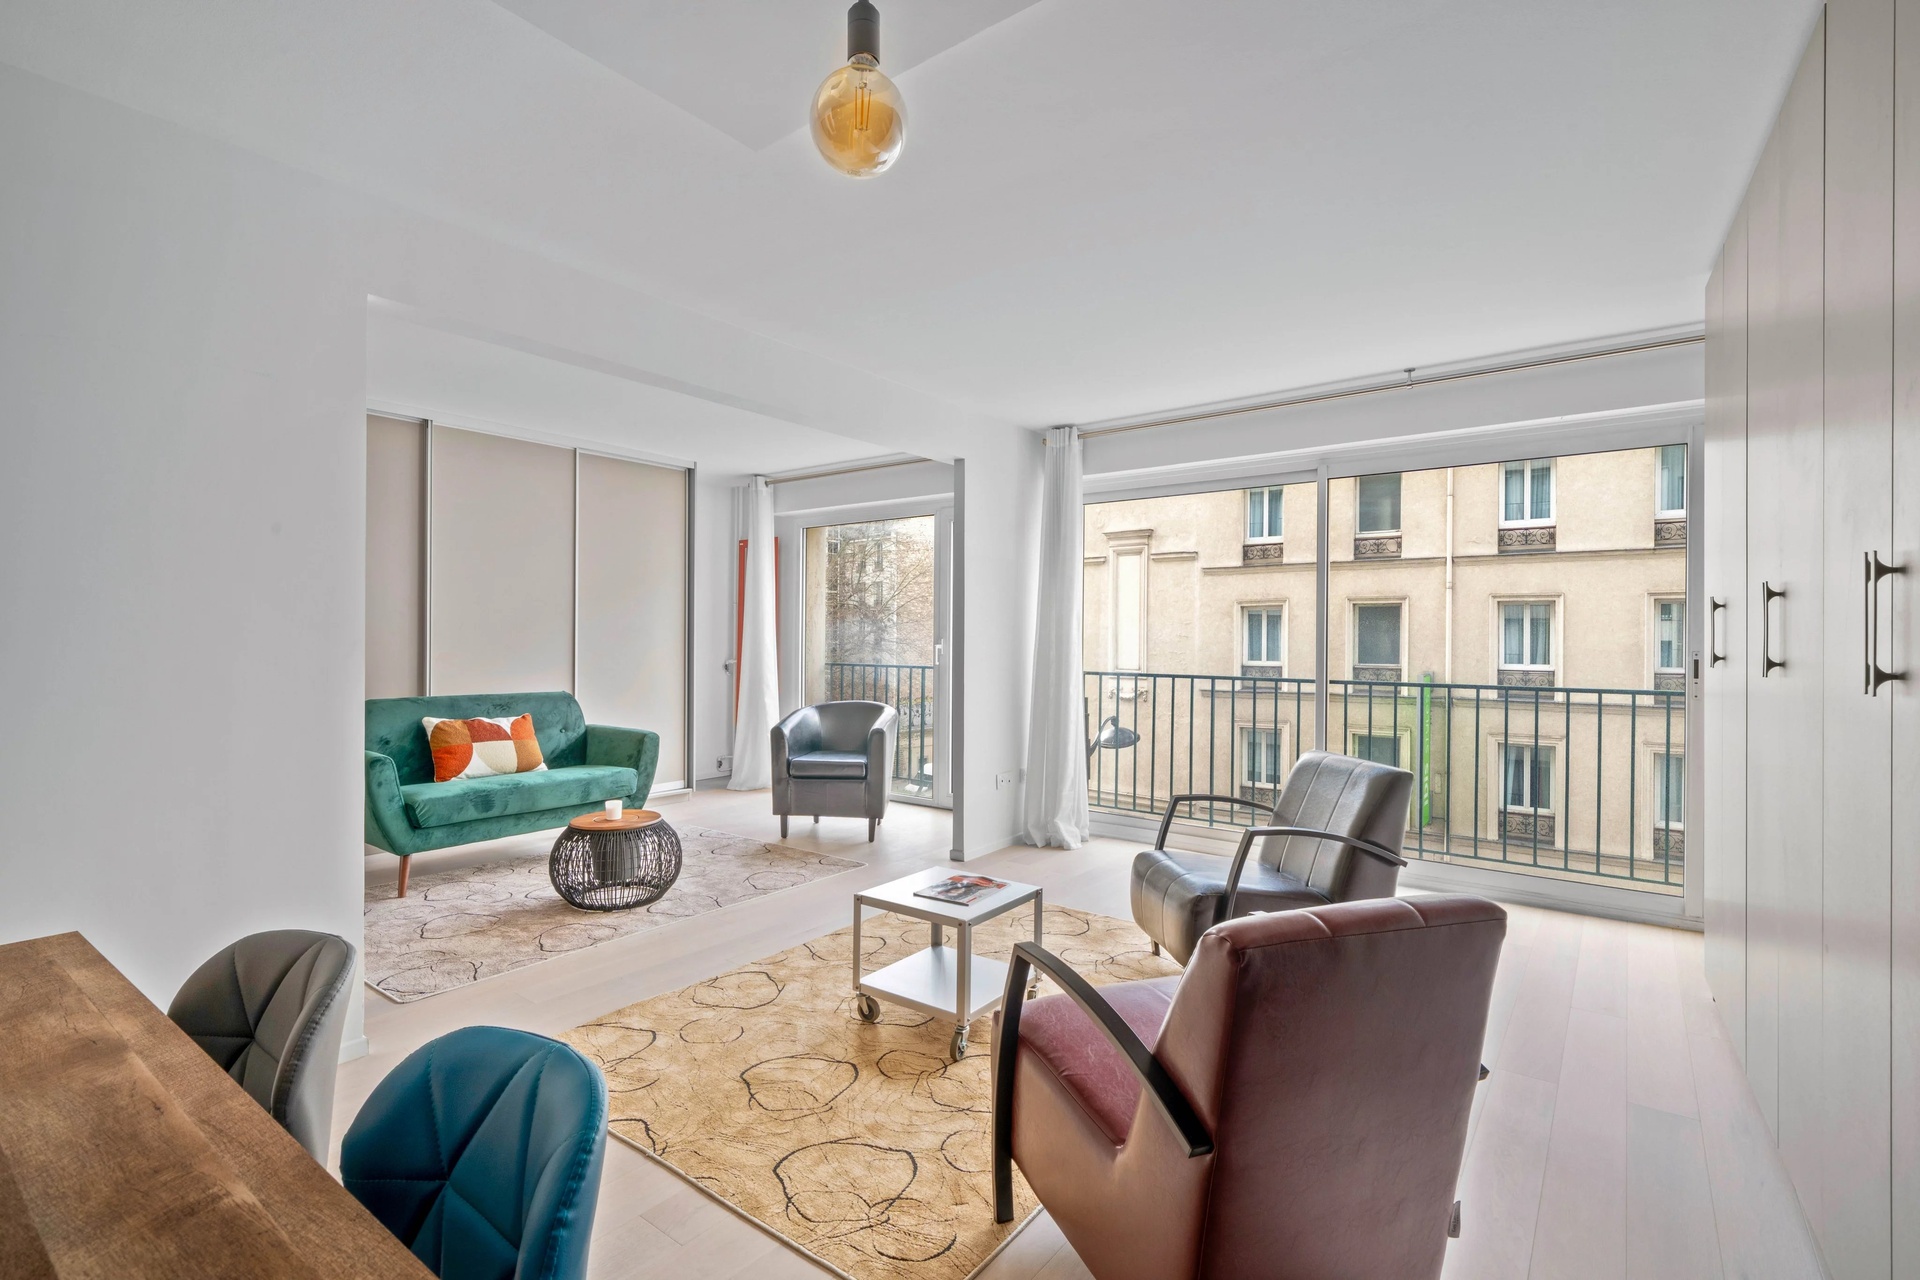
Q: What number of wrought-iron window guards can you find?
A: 11